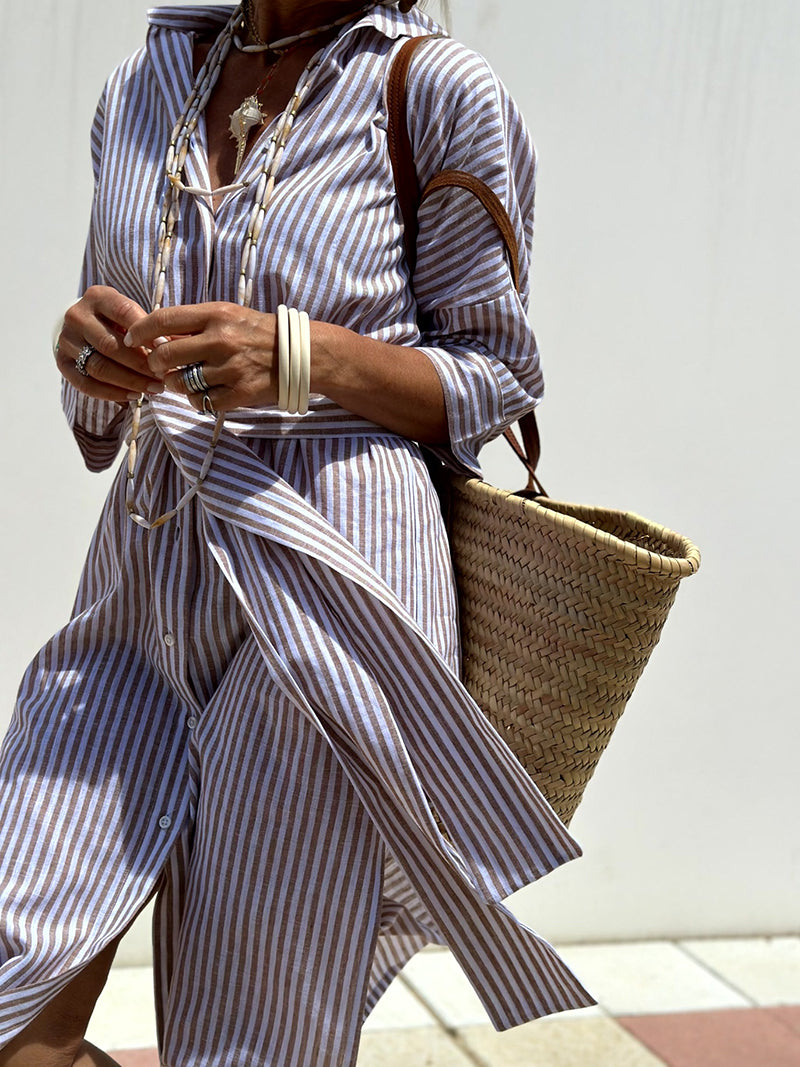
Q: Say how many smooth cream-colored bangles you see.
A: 3